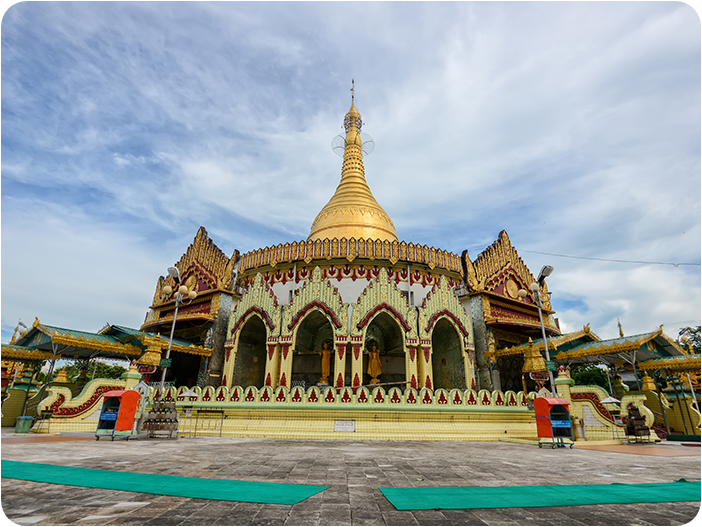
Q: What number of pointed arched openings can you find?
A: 4